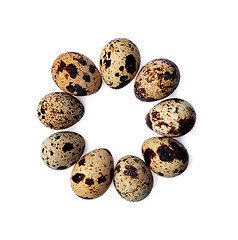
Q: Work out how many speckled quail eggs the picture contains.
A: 9